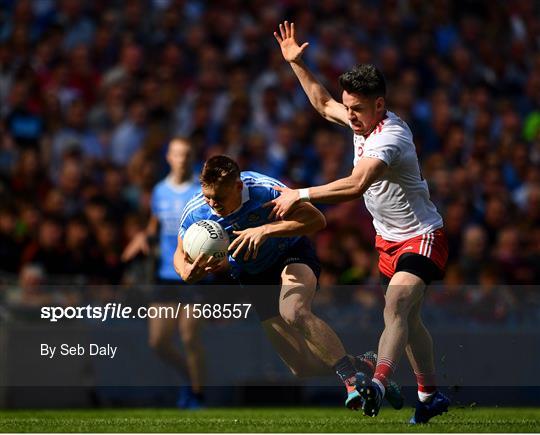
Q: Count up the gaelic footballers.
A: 3